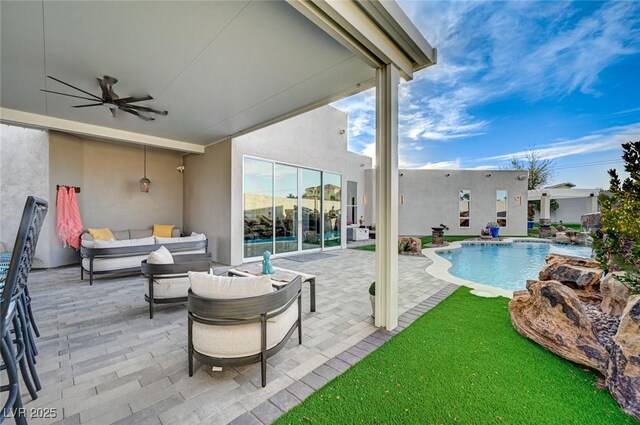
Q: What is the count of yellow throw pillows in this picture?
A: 2